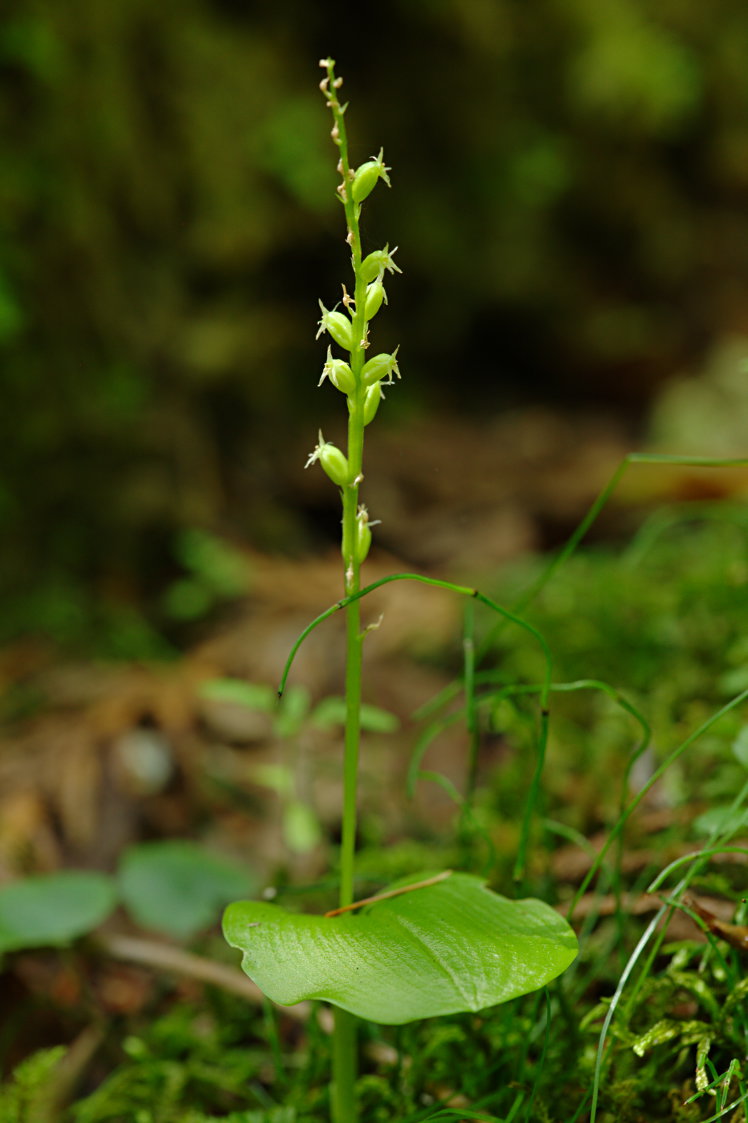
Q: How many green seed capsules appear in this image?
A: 9